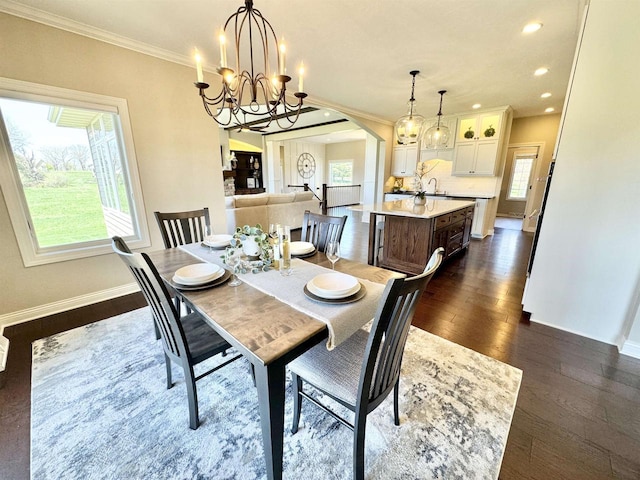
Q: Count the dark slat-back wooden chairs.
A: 4